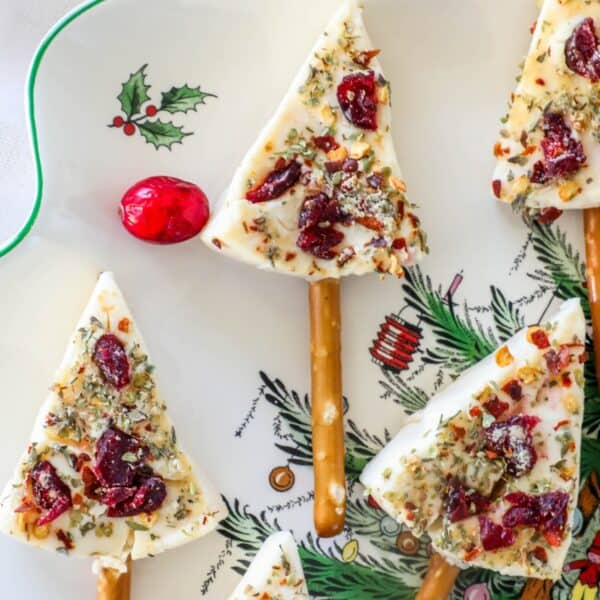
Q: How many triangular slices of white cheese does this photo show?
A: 5